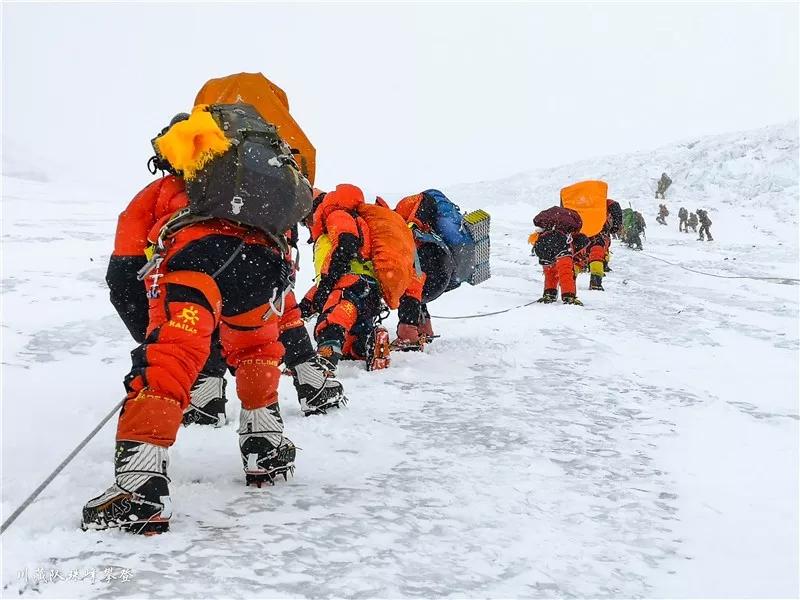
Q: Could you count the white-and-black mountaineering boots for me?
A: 4